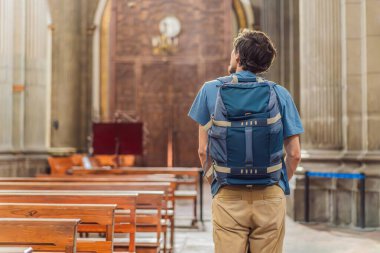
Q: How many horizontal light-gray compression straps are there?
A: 2